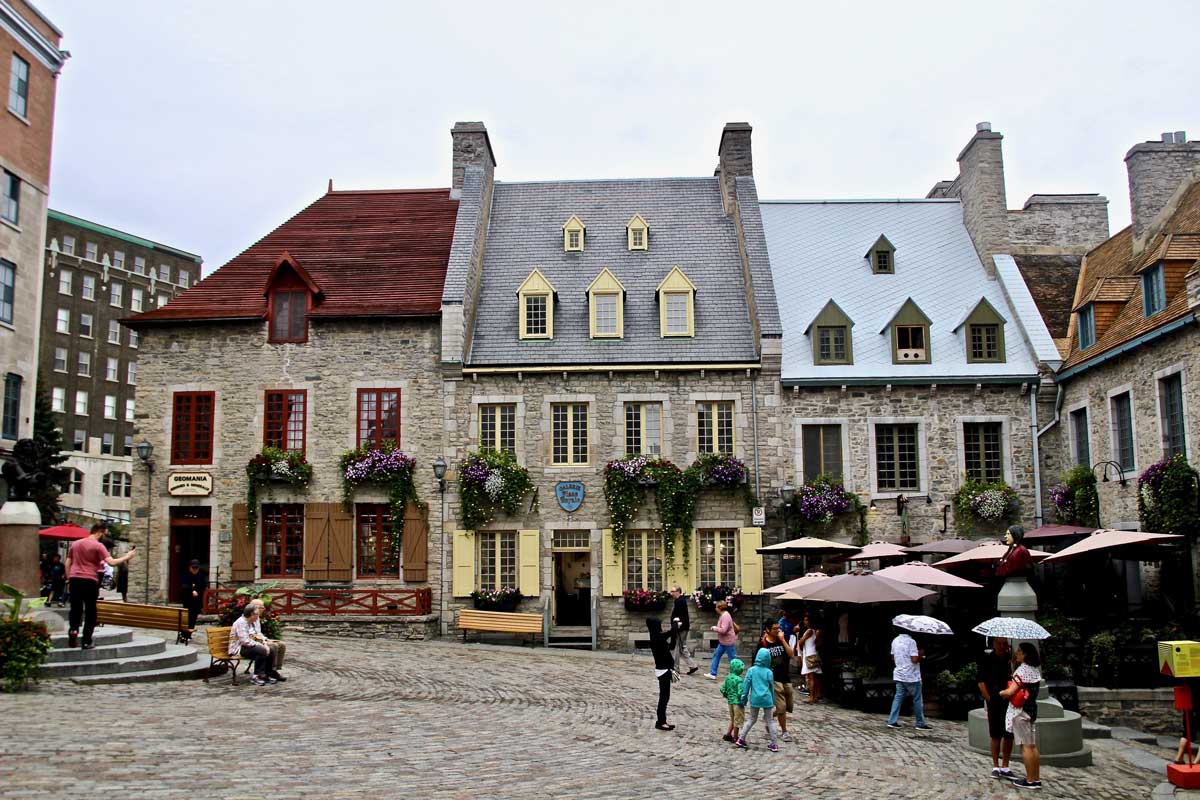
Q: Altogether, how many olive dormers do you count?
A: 4